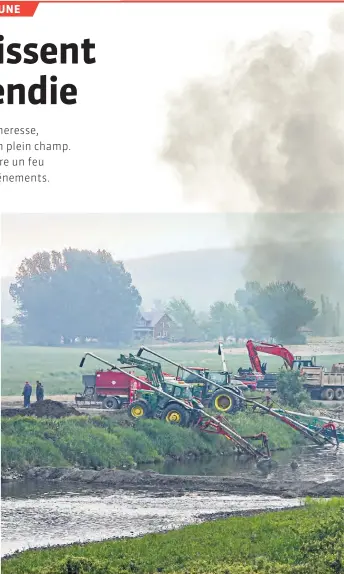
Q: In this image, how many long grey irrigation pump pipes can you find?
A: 2